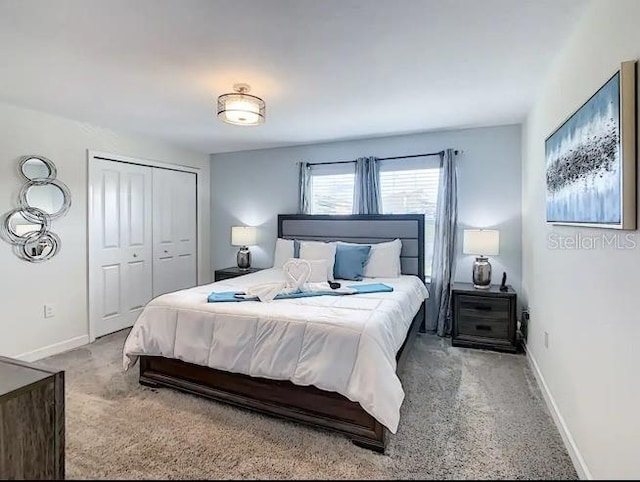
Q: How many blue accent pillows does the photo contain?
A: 1